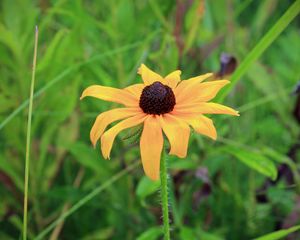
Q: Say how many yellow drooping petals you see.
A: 12